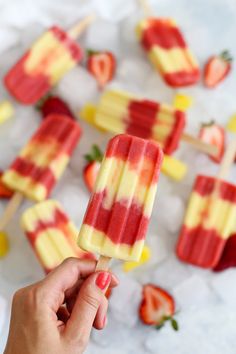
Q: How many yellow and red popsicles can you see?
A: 7